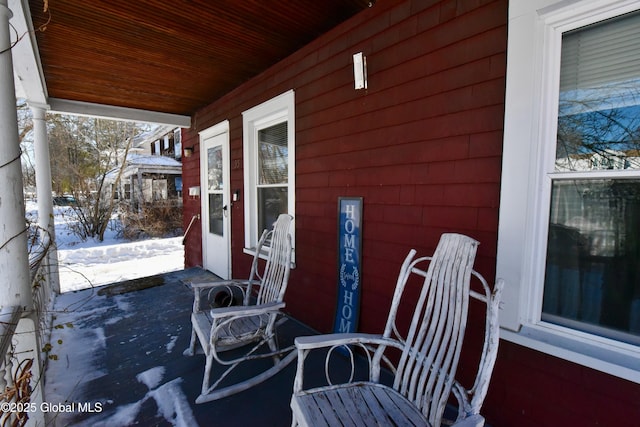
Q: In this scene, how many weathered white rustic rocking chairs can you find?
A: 2